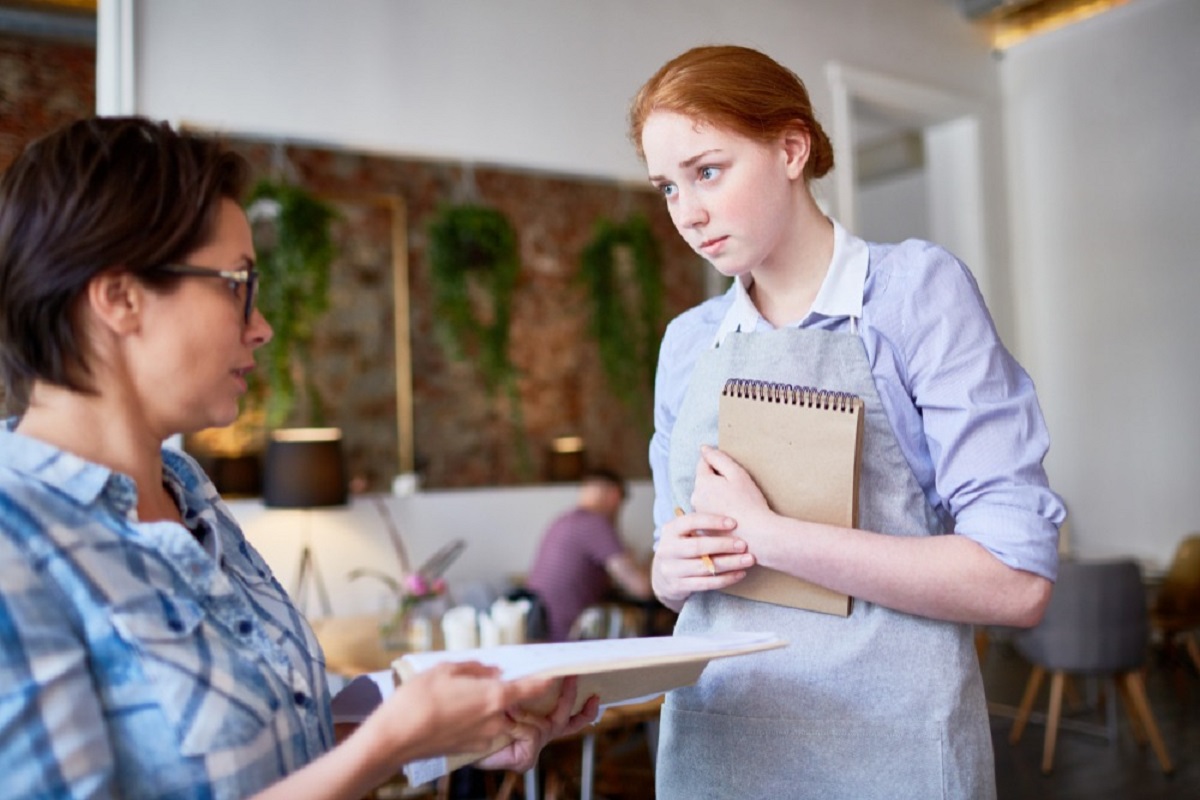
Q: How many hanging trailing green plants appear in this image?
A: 3